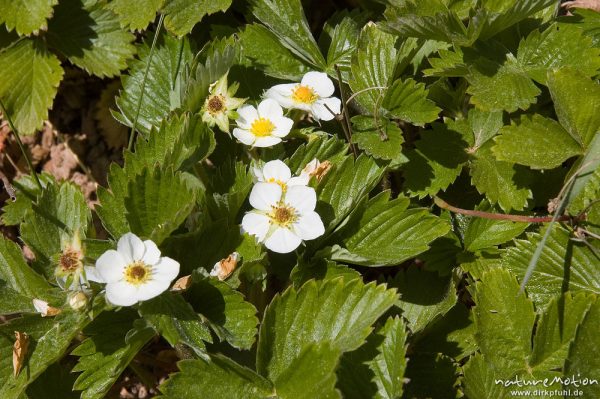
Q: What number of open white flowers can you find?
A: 5